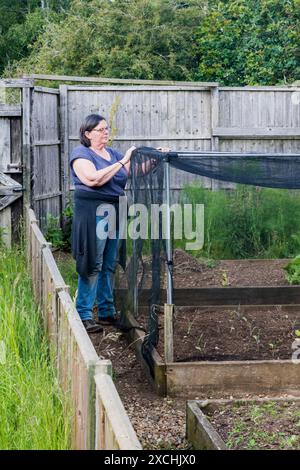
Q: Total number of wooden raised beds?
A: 3